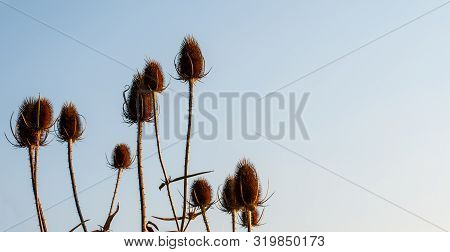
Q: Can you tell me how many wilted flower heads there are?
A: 11